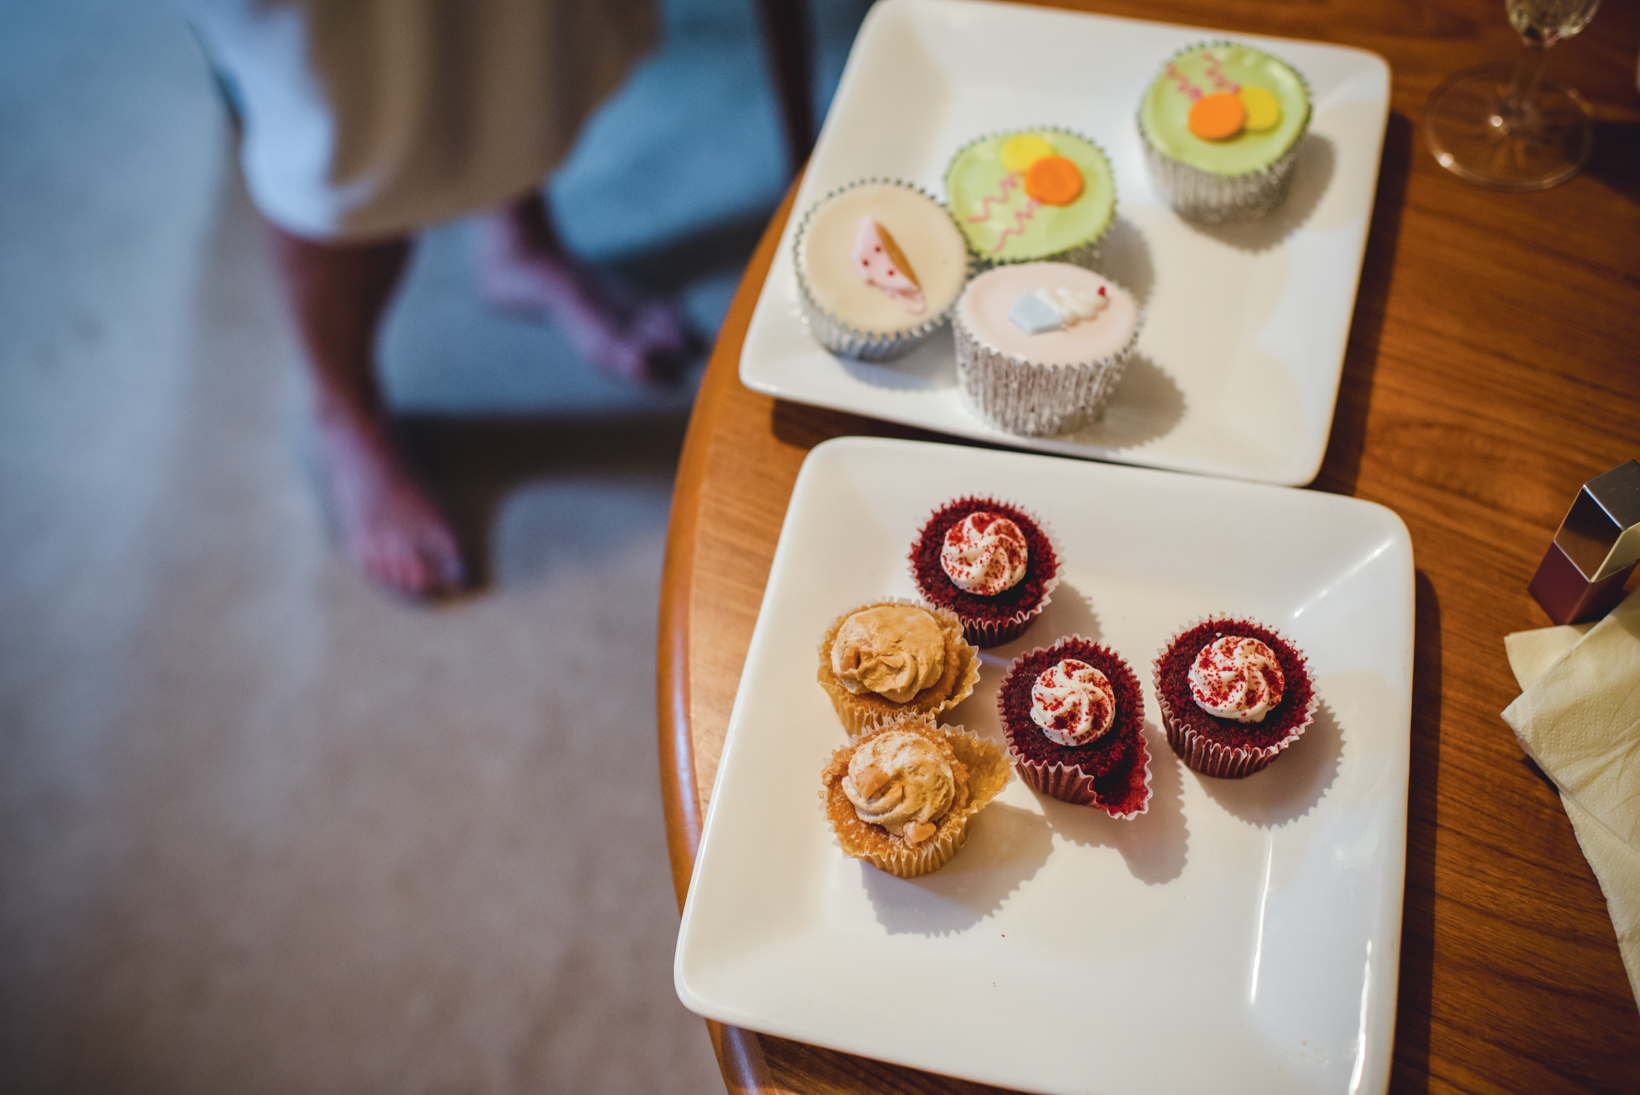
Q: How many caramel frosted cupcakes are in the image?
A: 2